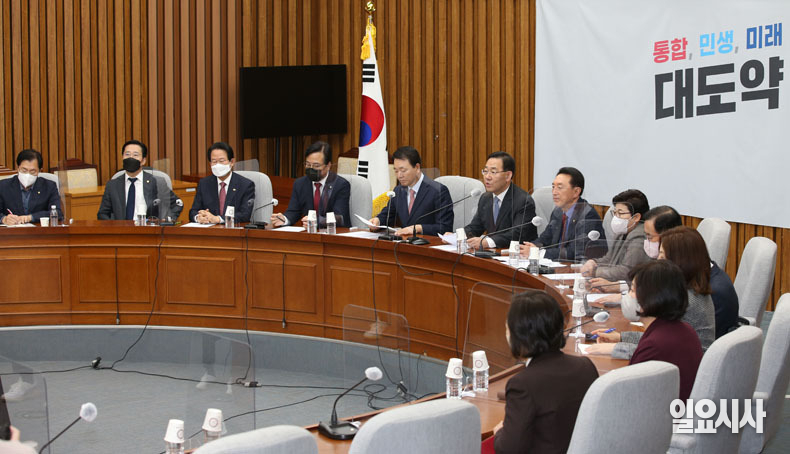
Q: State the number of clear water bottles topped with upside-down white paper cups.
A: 13